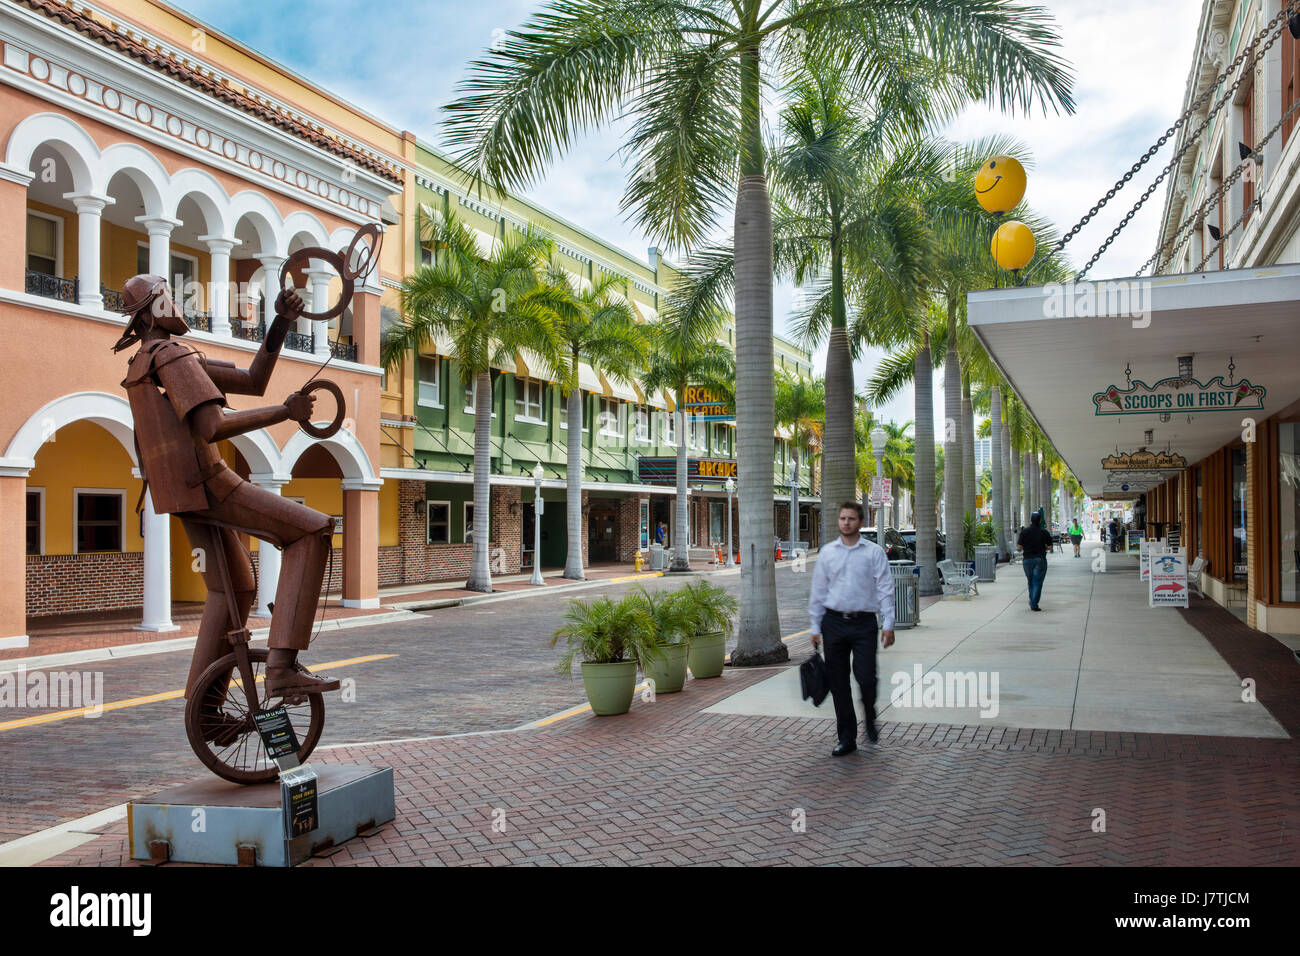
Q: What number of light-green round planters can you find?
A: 3